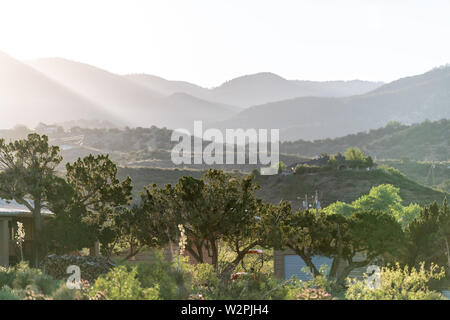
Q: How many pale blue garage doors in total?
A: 1